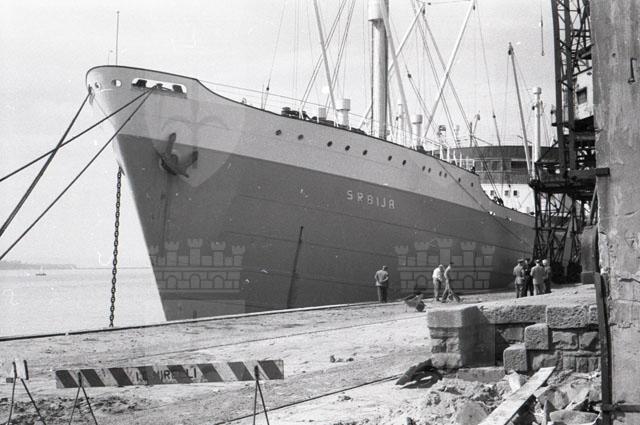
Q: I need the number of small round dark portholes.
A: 13